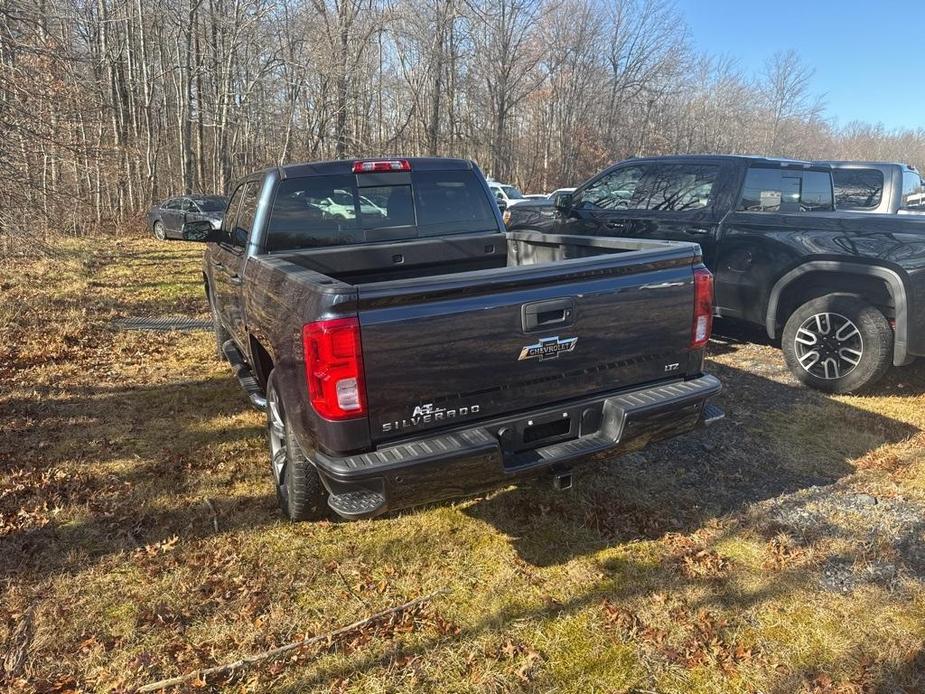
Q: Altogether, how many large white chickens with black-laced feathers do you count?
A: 0